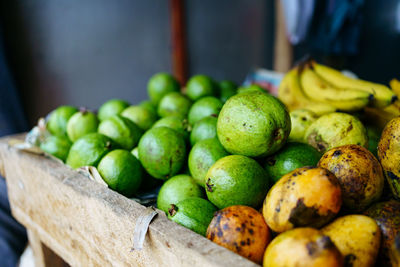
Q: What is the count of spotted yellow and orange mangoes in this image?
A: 7